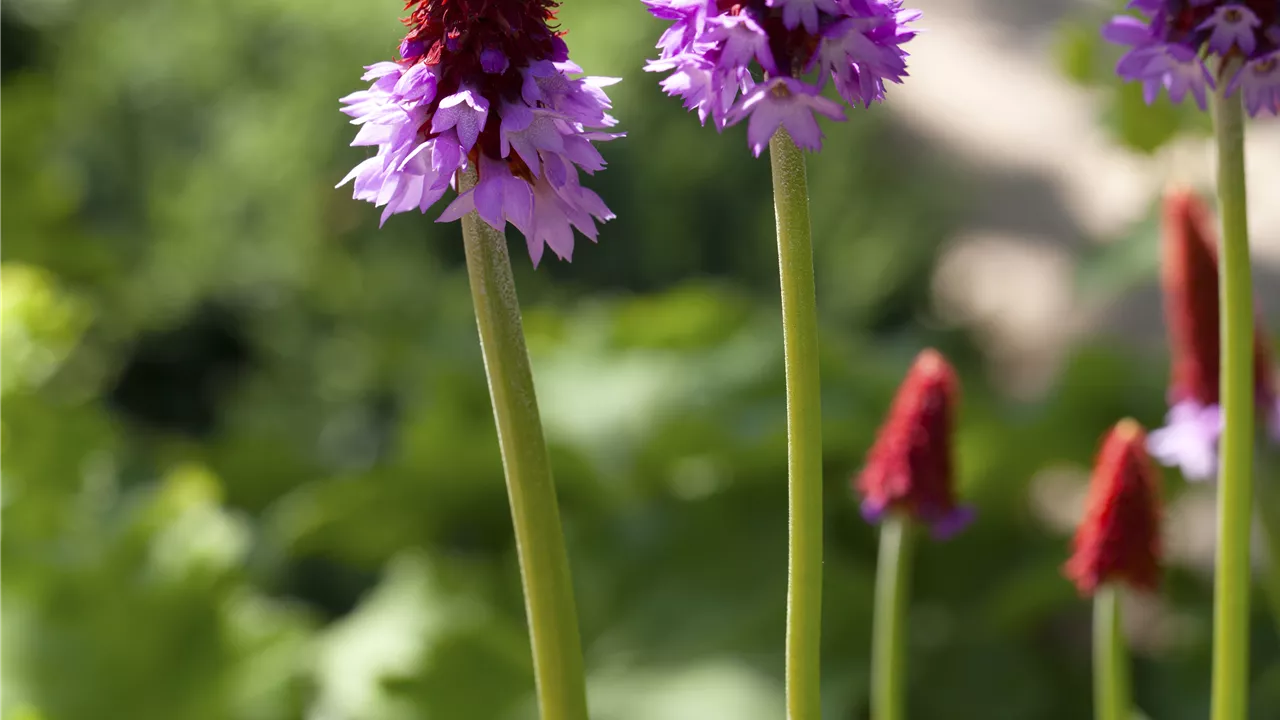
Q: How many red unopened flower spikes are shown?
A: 3